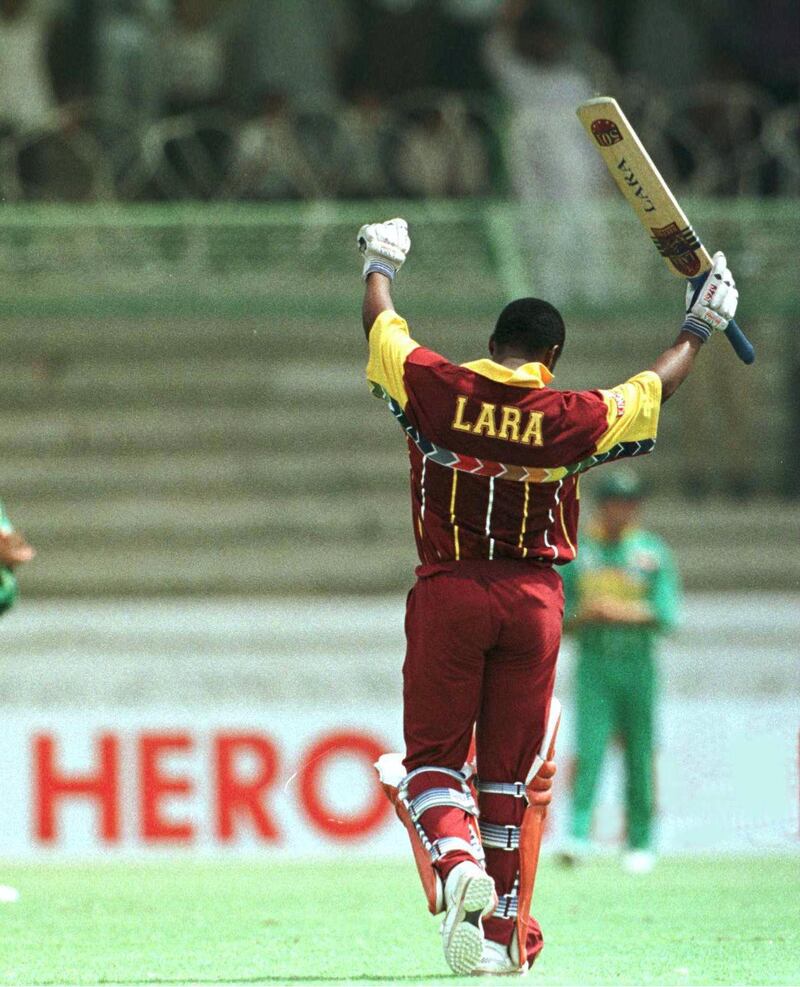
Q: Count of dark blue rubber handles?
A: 1